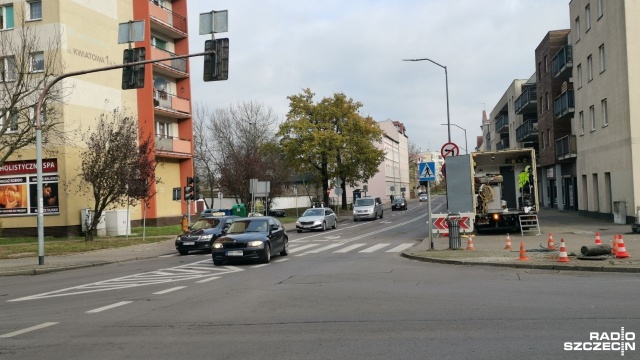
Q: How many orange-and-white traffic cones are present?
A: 8